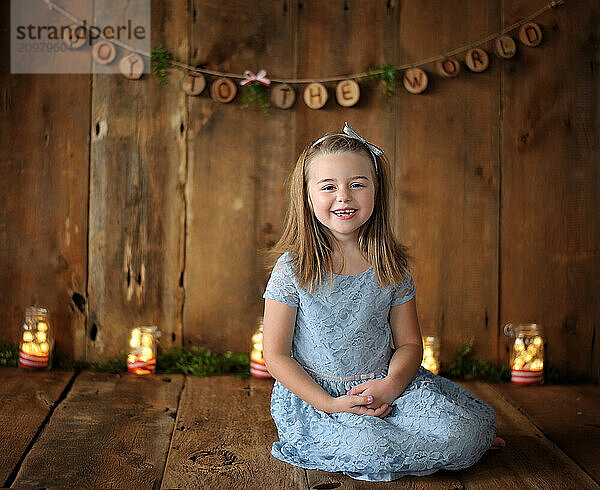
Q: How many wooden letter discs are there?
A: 13